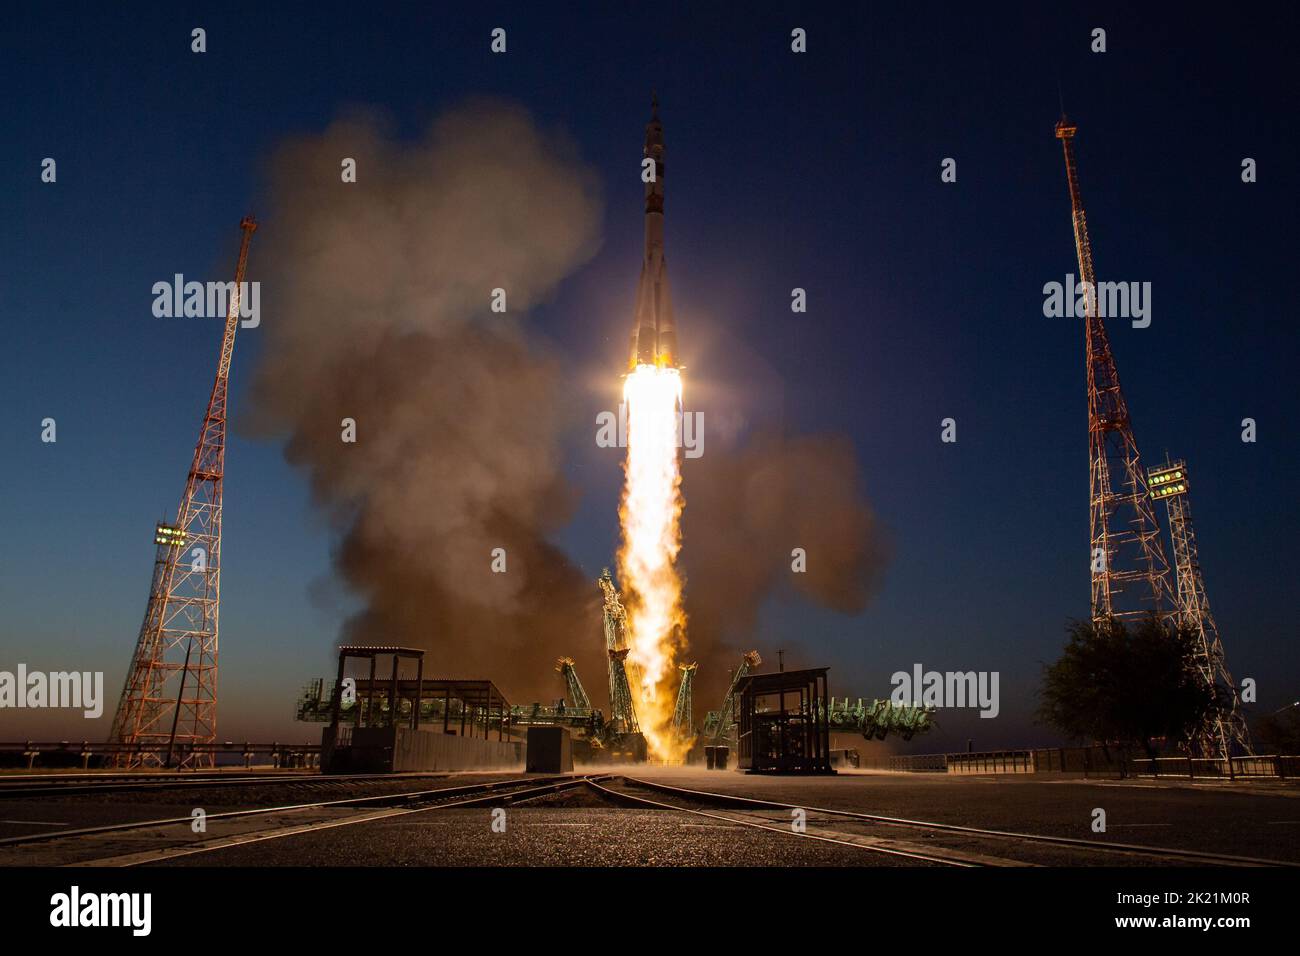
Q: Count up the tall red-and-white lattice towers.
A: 2